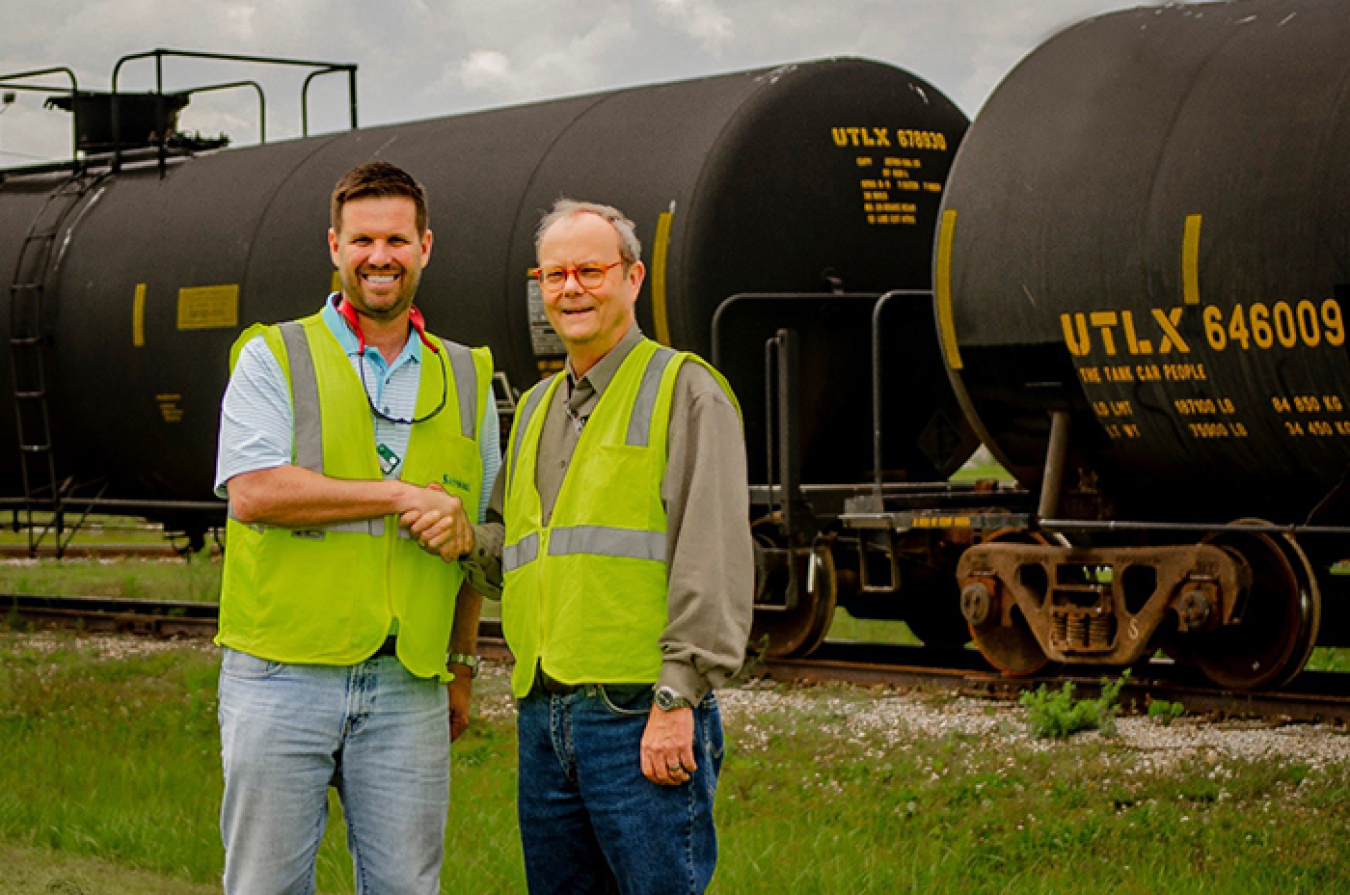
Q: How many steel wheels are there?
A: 3